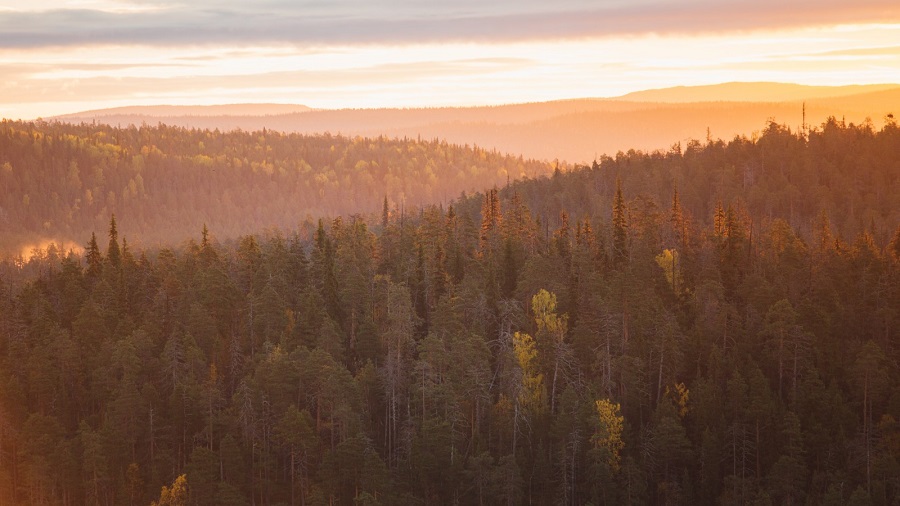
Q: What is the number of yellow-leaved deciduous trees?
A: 6